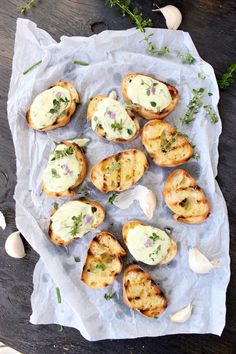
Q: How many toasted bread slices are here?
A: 11